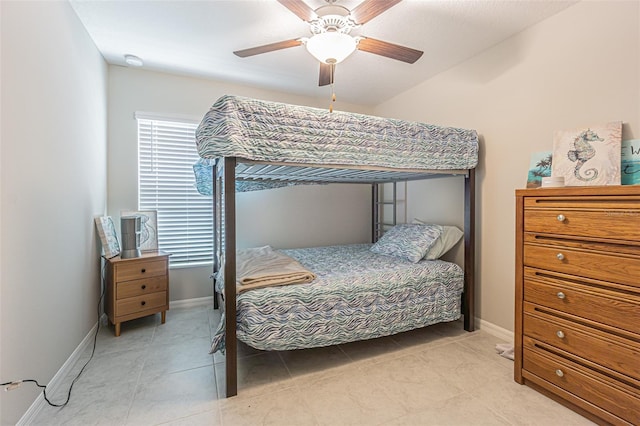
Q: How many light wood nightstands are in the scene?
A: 1